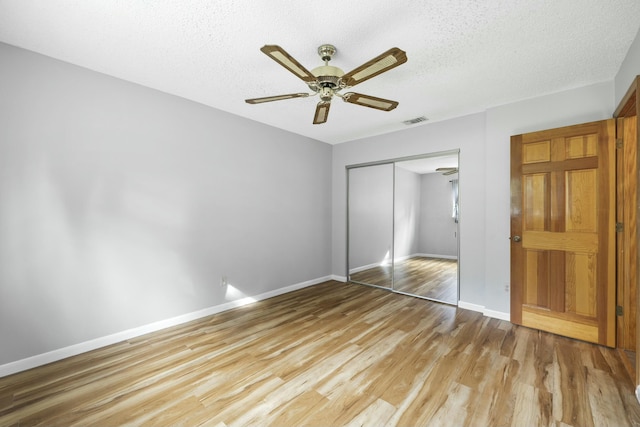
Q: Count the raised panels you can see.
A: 6